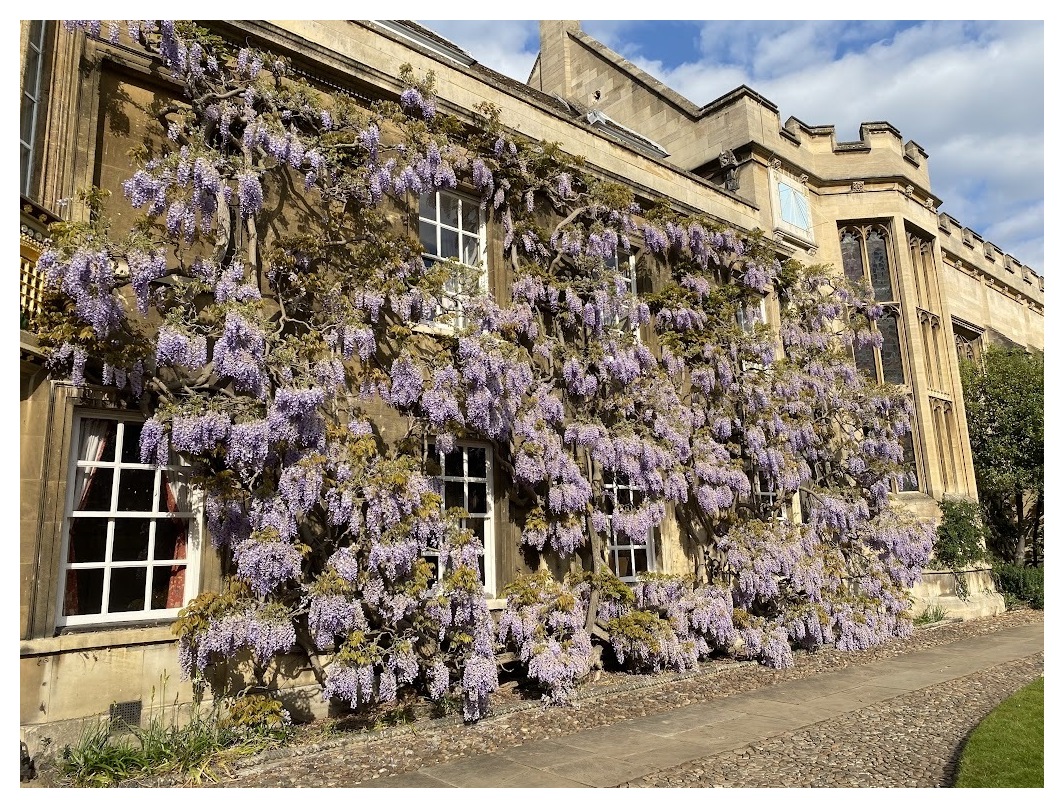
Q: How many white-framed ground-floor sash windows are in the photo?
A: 4